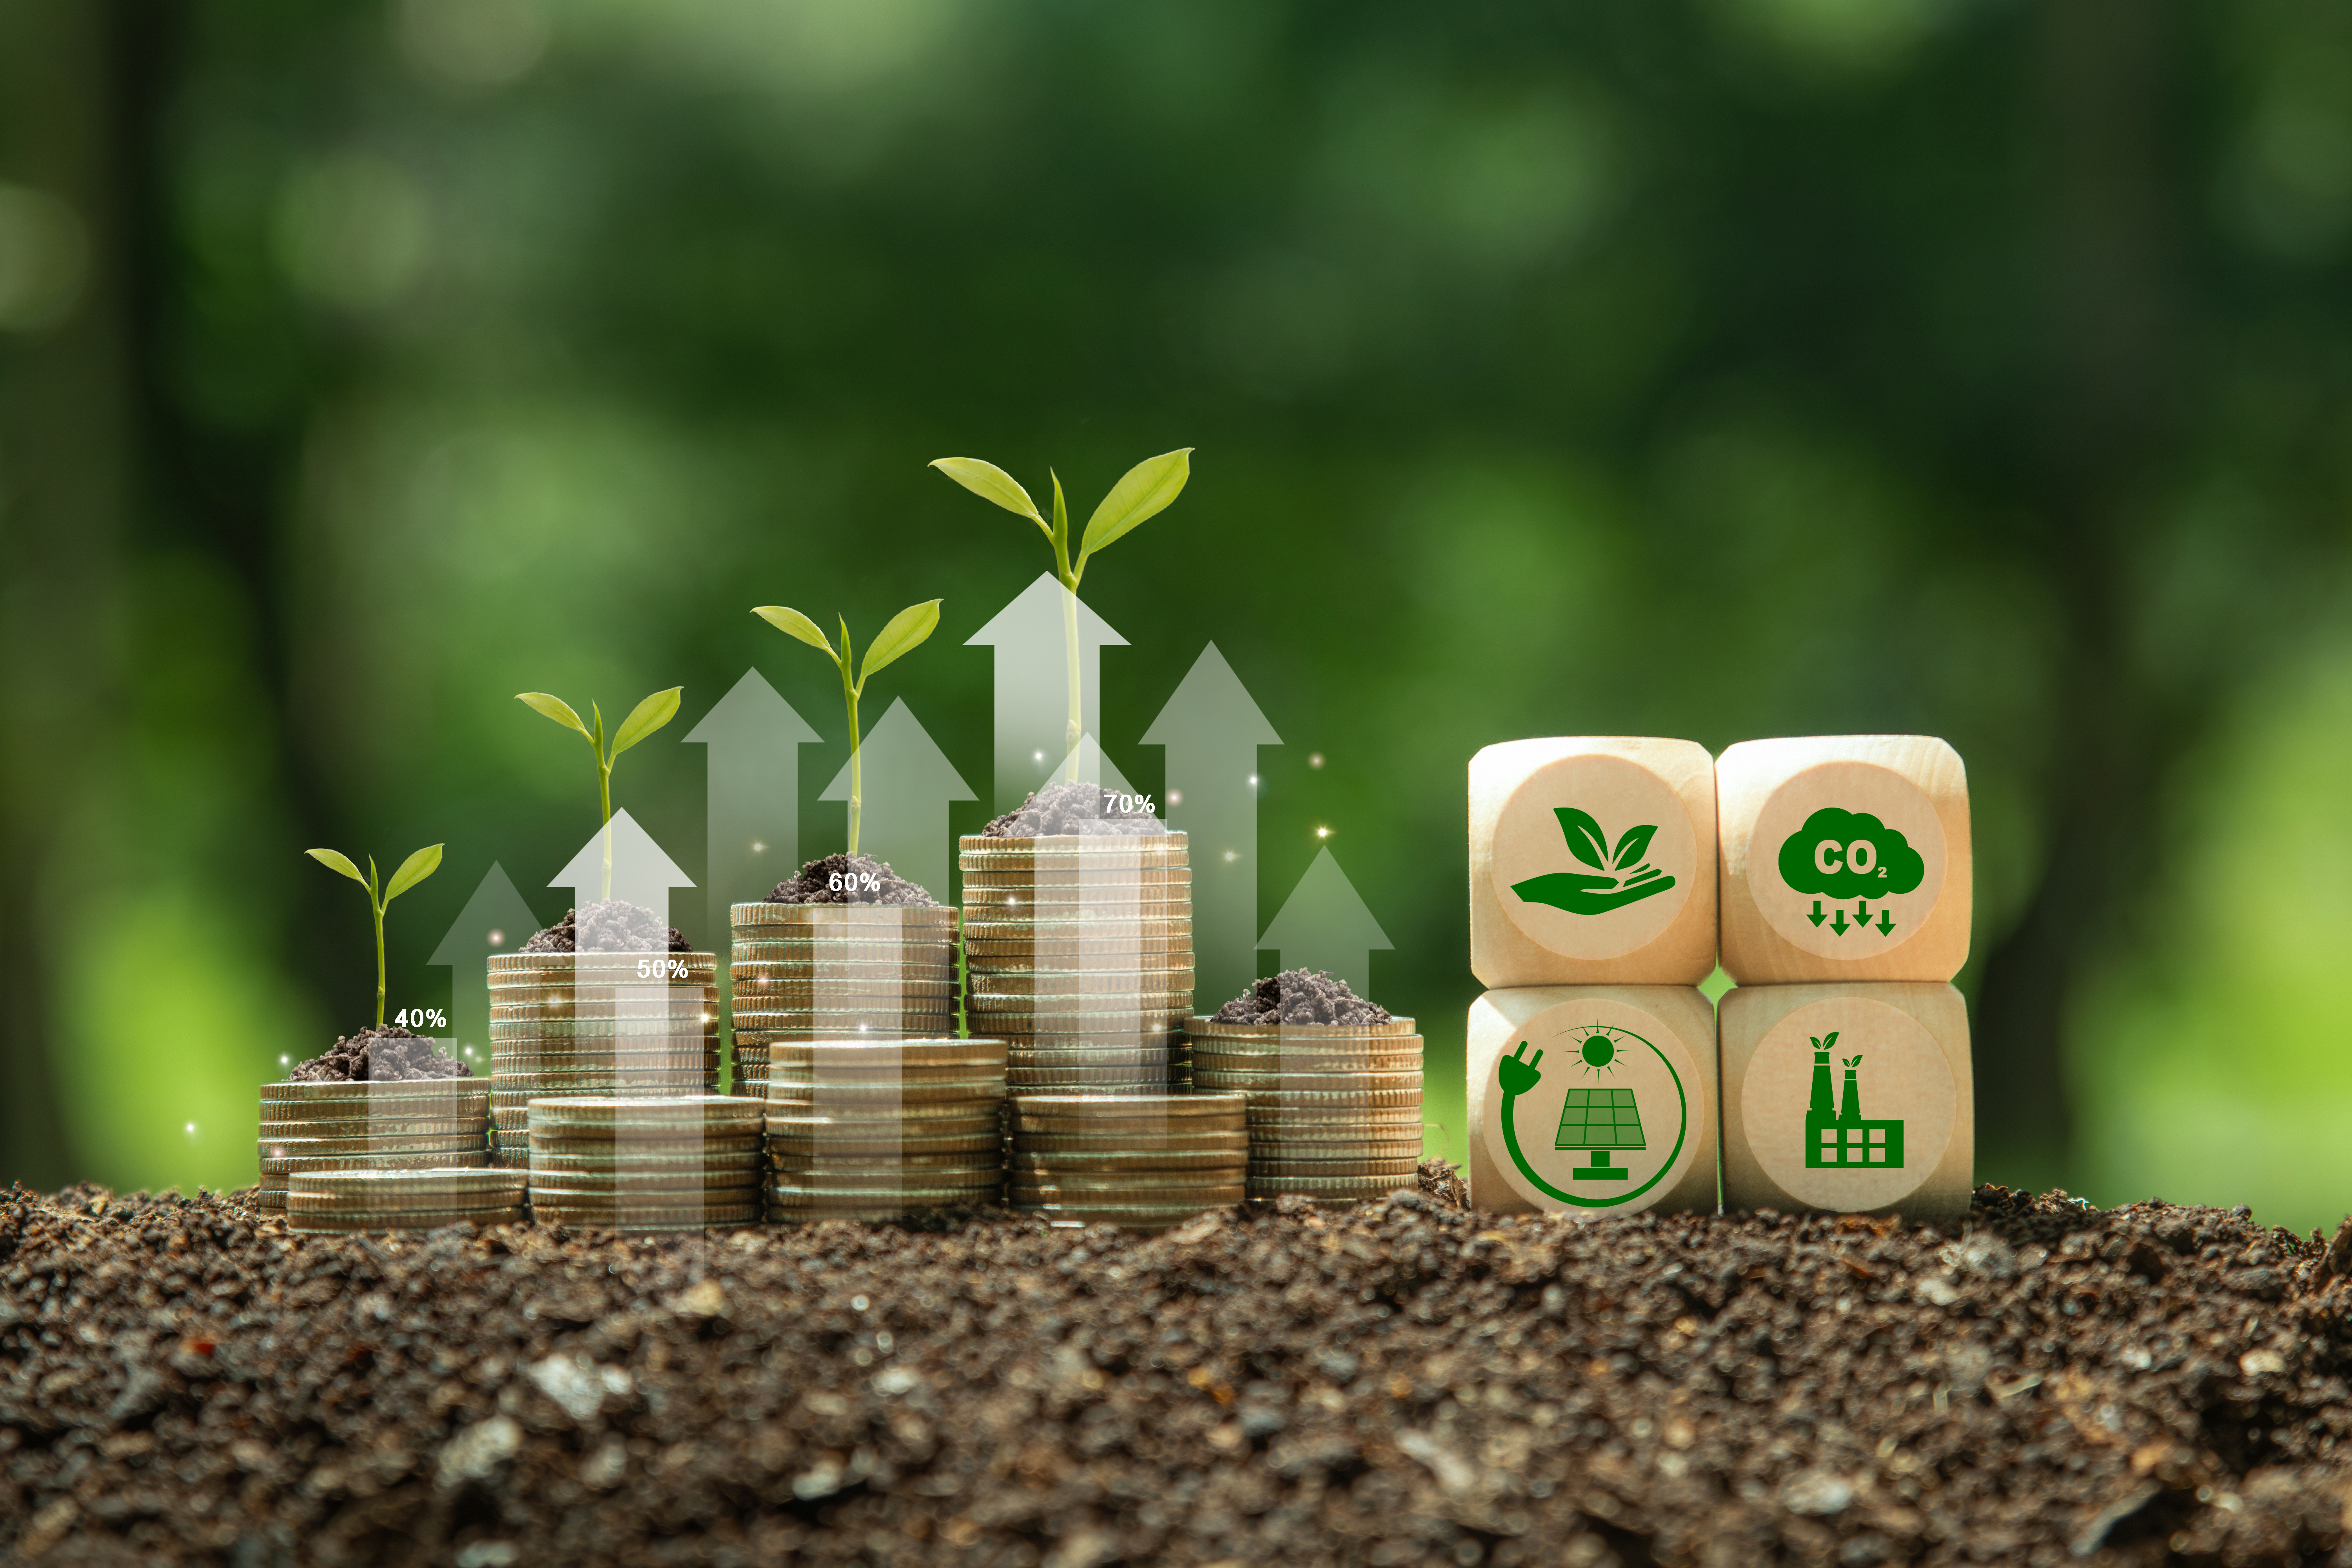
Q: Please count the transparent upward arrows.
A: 8